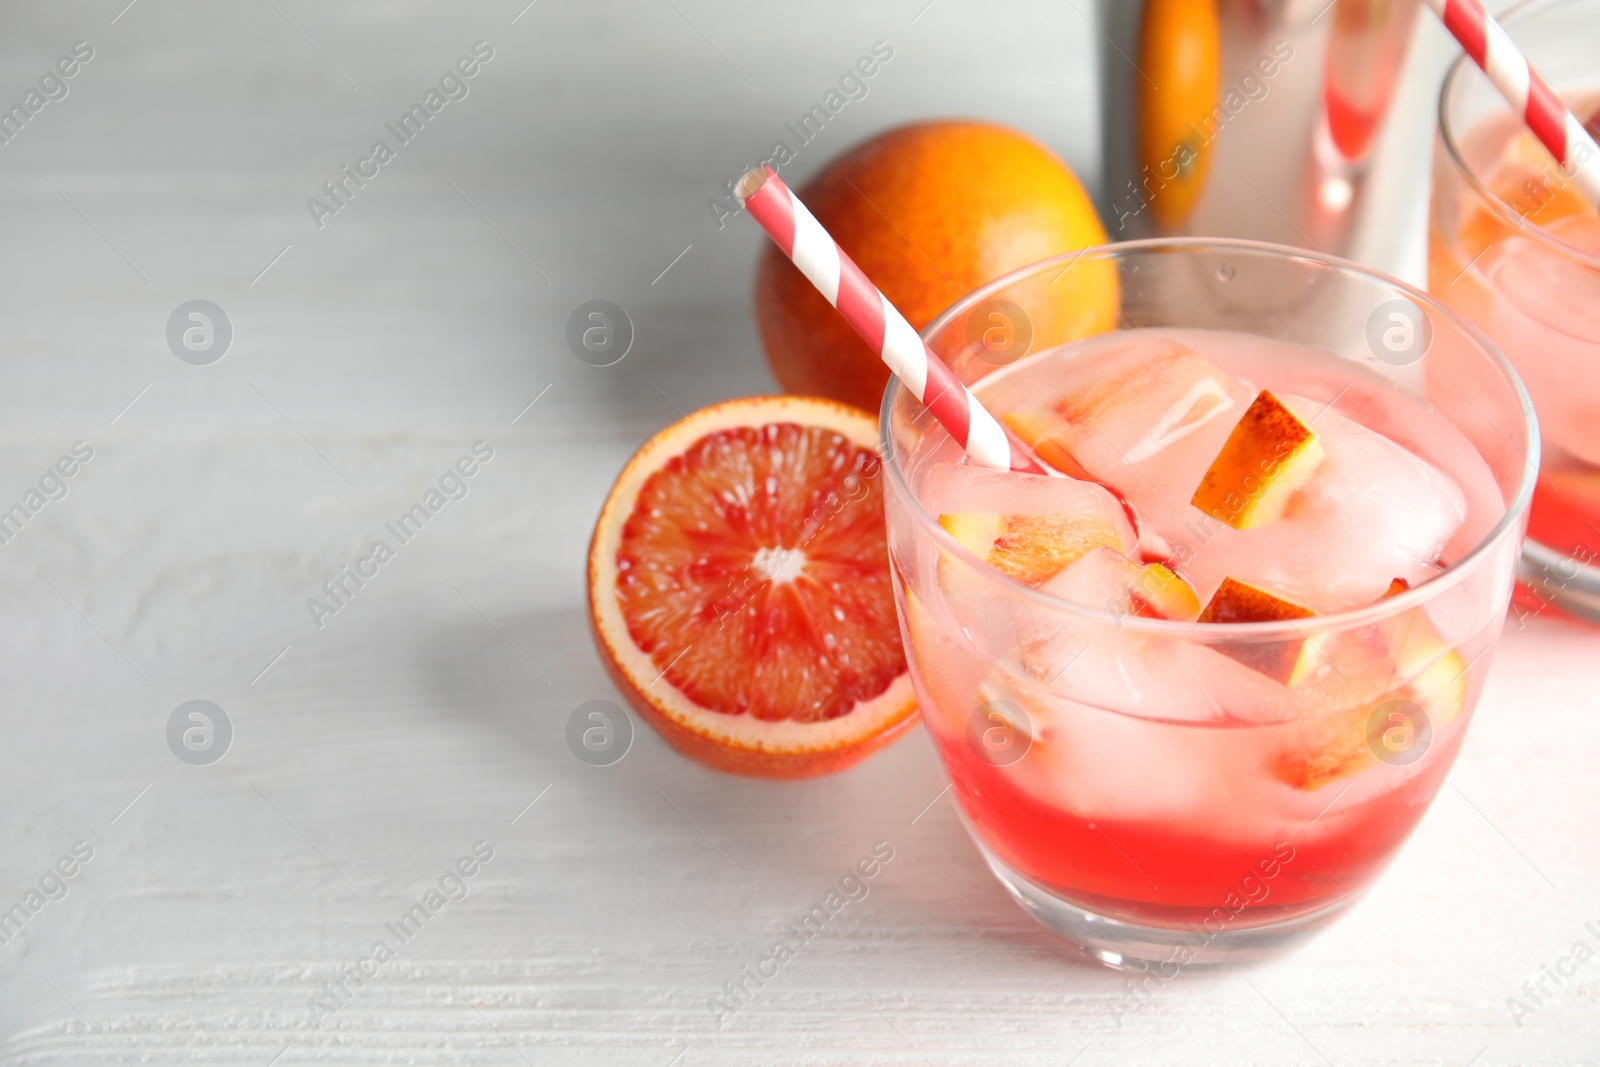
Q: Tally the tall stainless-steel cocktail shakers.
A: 1